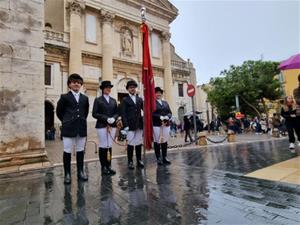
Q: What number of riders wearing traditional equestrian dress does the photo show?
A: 4